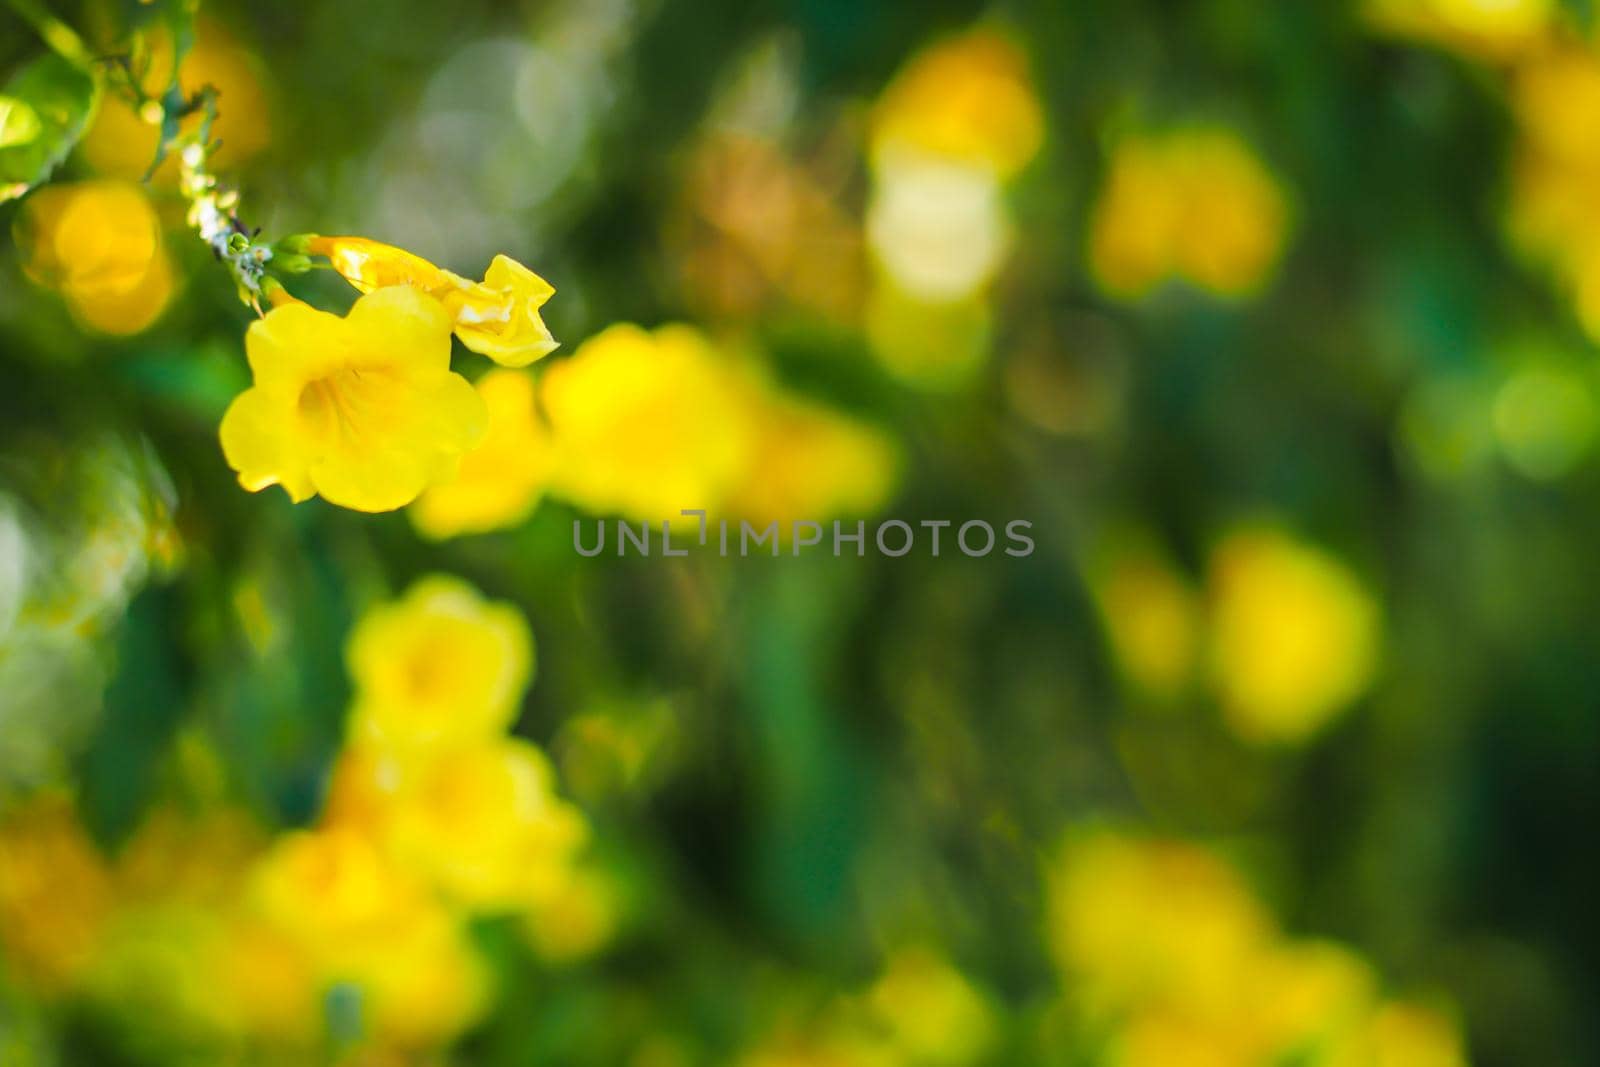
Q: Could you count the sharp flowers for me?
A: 2